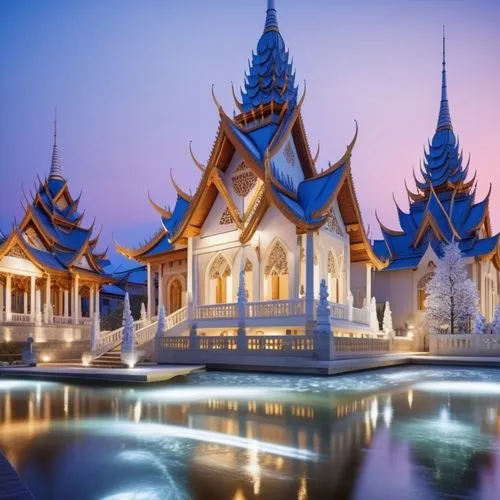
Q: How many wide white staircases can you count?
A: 1